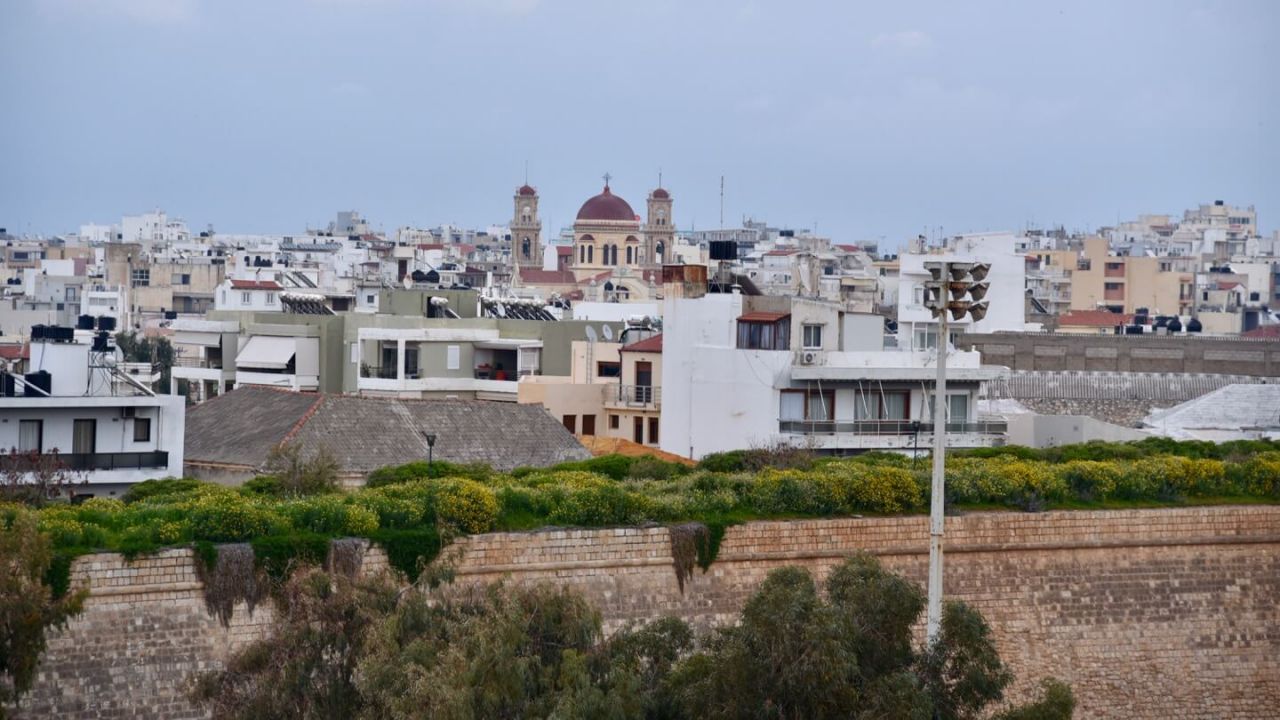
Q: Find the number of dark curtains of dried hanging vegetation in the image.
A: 3